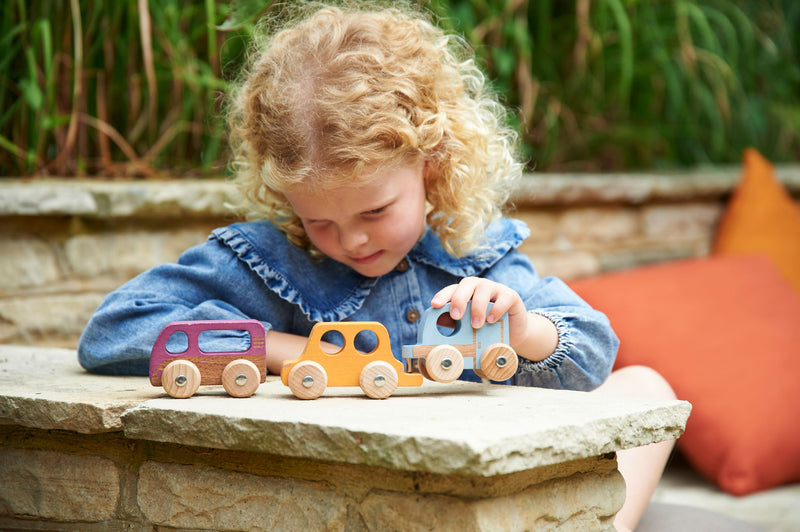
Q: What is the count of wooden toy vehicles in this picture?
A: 3